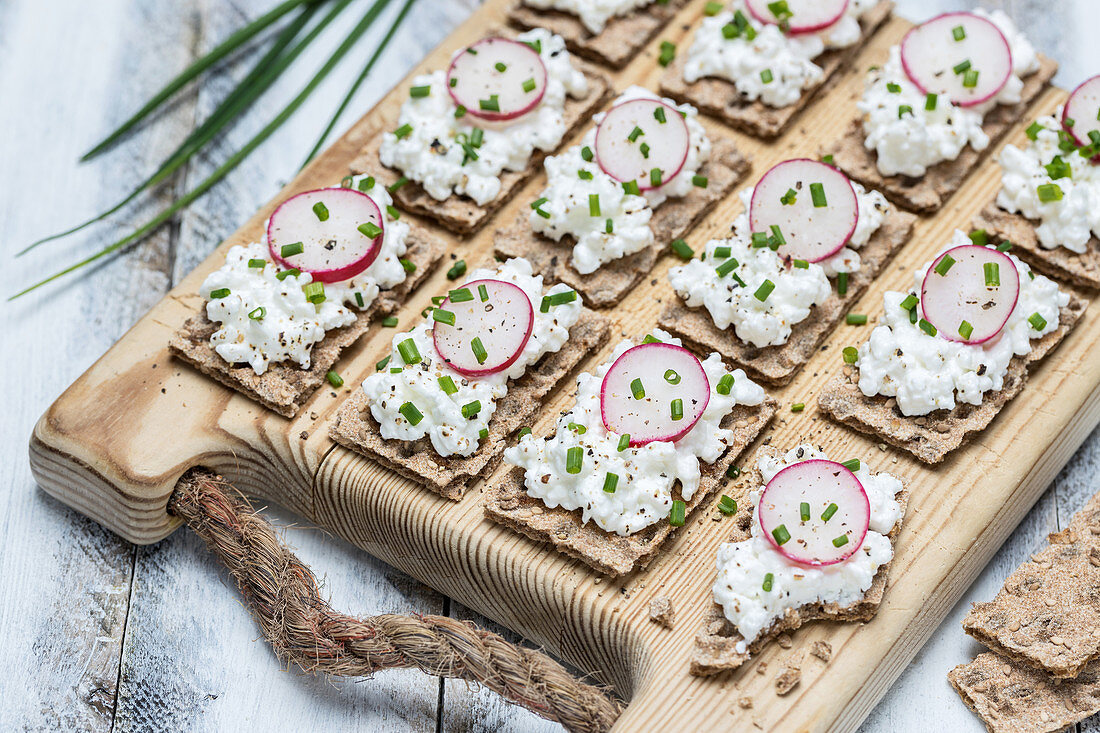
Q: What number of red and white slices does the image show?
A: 11